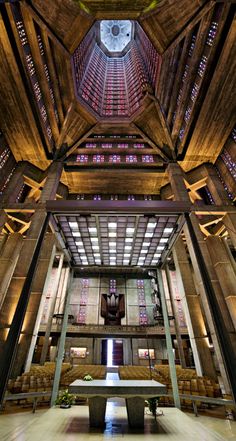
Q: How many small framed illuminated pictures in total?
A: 2